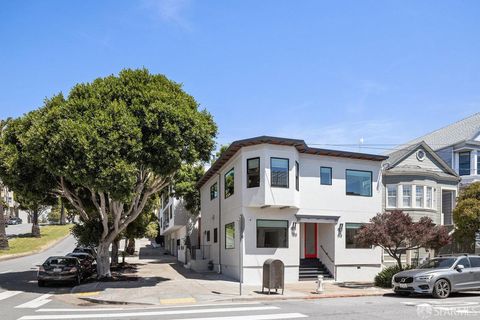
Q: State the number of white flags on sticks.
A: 0